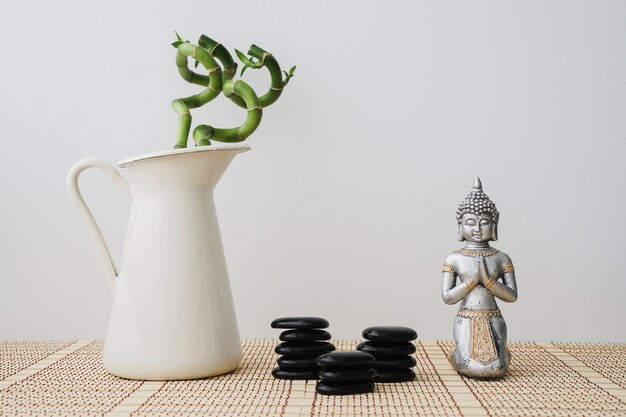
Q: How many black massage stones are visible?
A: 12